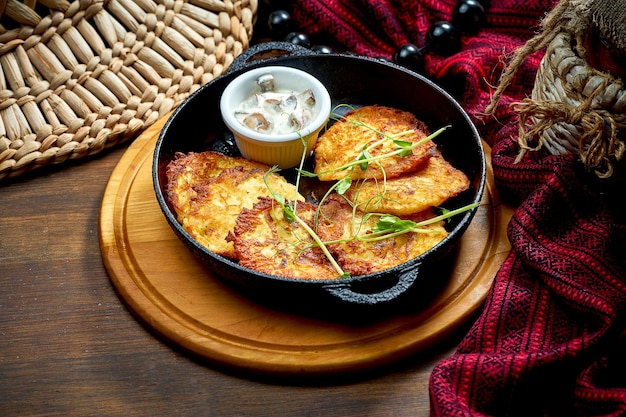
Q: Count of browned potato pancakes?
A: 5